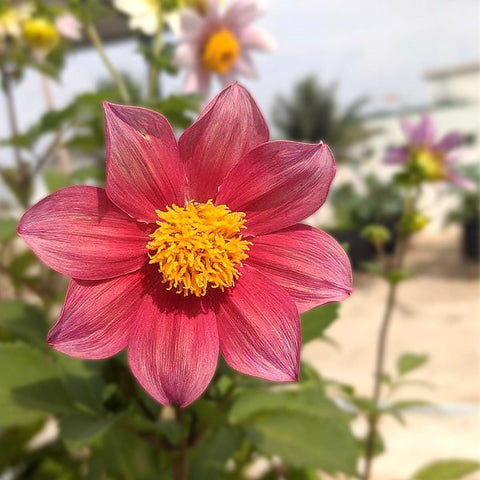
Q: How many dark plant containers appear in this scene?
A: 2